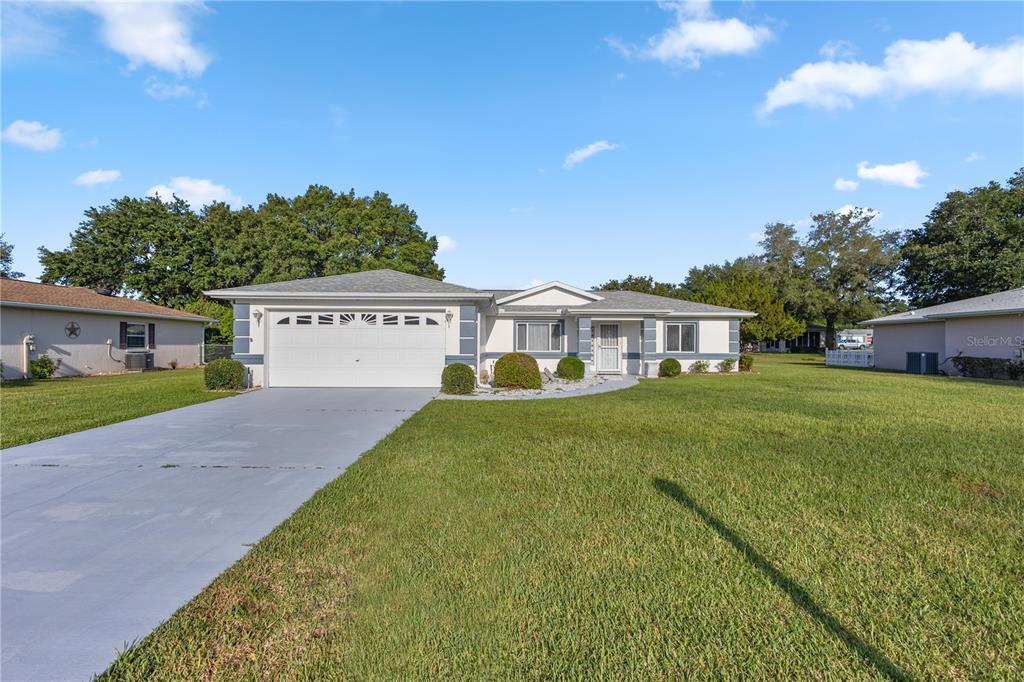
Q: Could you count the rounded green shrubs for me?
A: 5